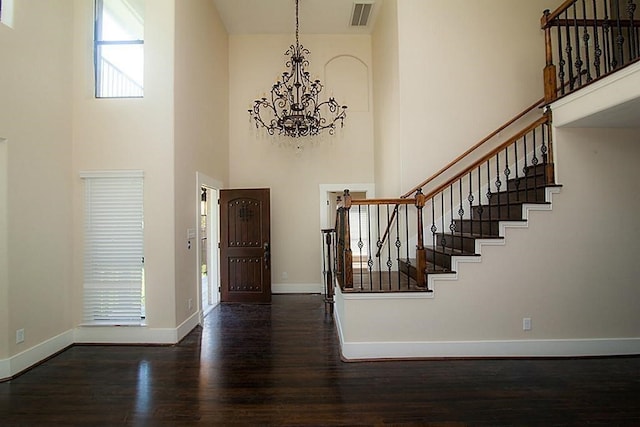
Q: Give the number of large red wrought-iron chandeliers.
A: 0